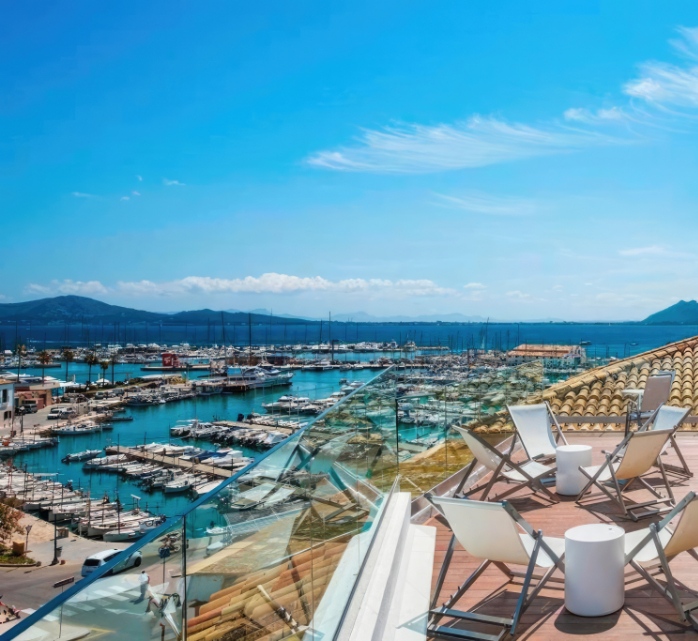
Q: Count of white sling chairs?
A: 6